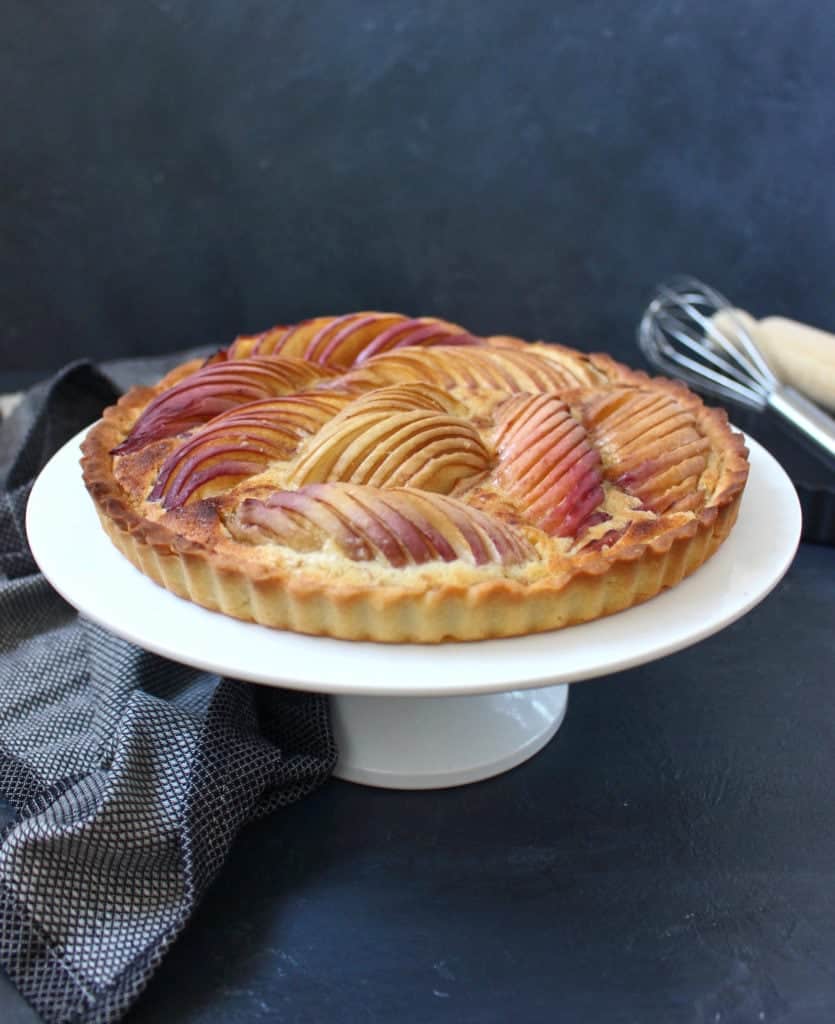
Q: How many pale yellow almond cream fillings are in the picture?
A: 1